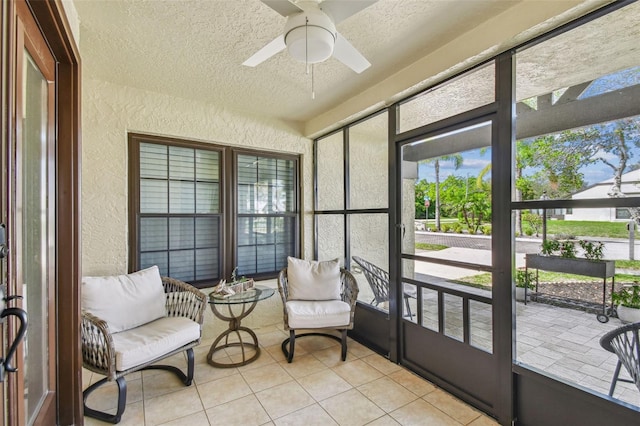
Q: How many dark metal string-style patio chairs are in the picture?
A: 2